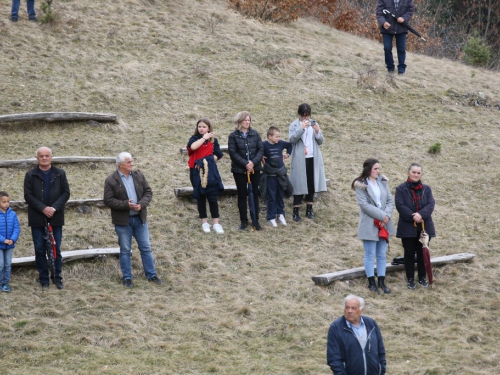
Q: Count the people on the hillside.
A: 12